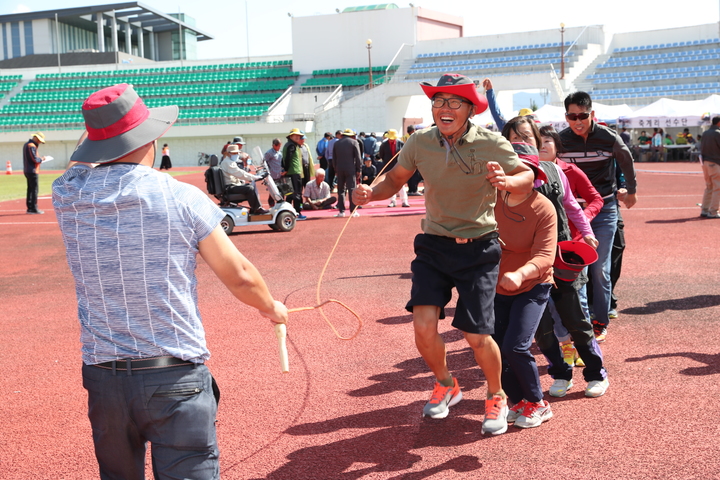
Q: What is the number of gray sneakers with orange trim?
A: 2